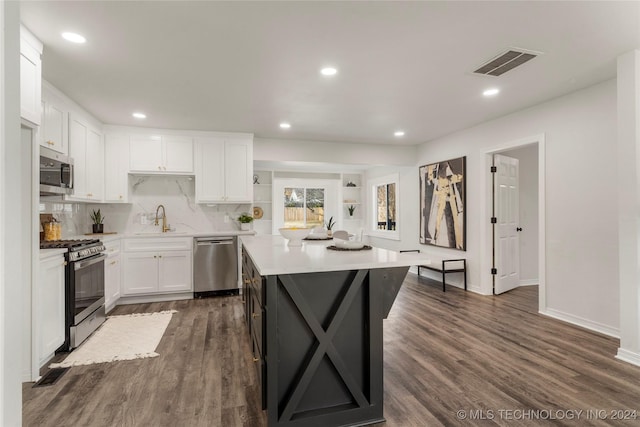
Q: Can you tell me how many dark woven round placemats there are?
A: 2